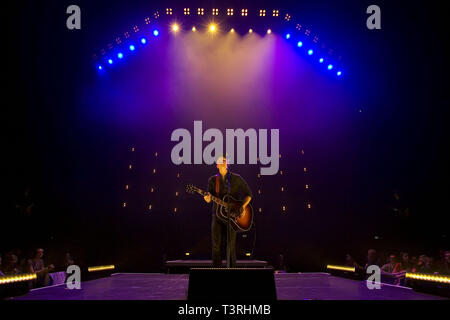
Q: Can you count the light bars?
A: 4